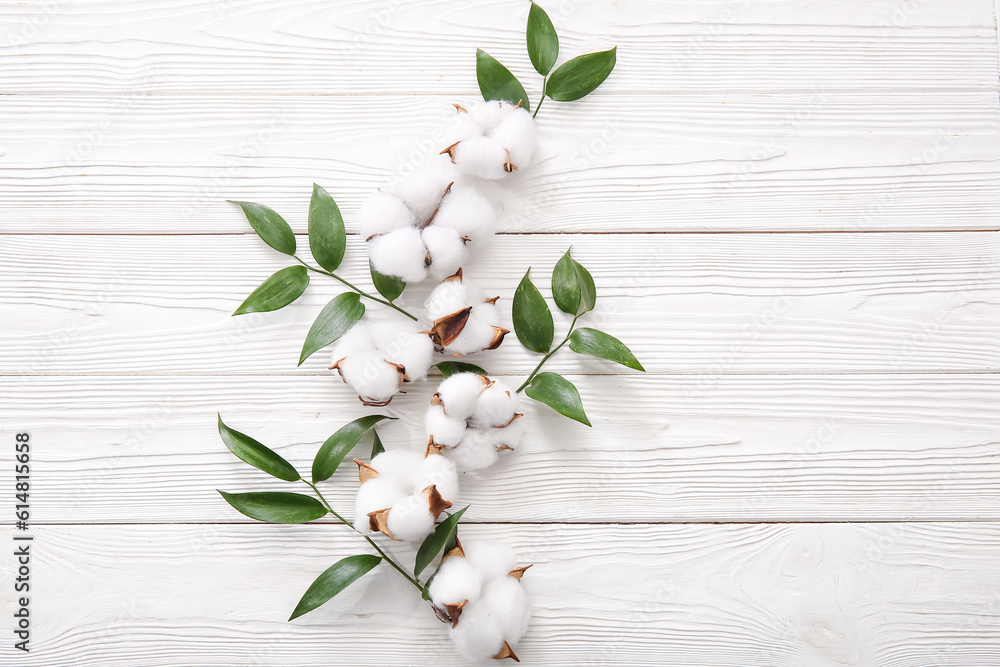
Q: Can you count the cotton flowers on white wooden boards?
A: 7